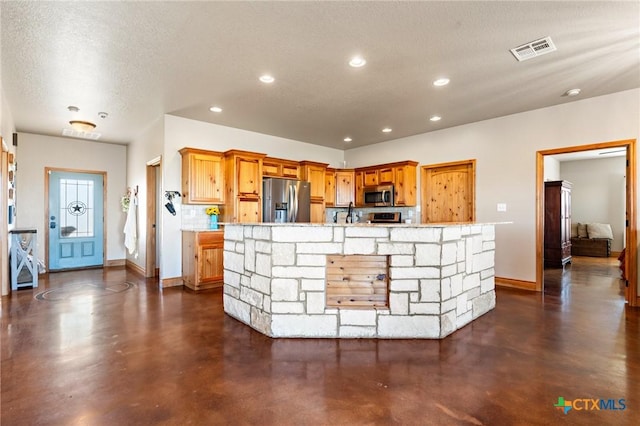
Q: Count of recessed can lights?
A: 7